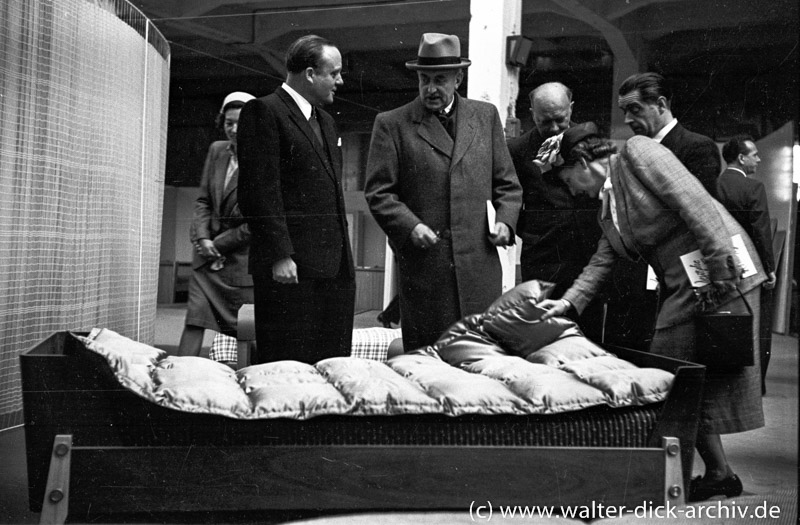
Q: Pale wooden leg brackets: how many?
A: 2